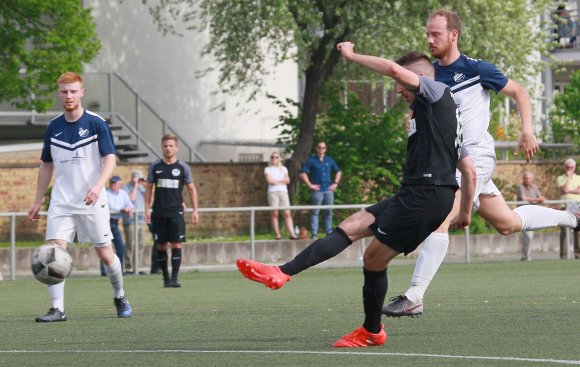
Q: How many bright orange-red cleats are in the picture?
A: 2